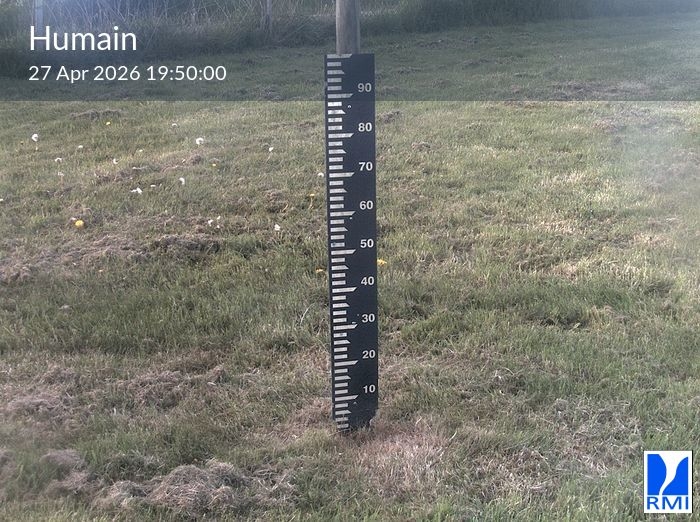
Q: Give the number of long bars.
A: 10